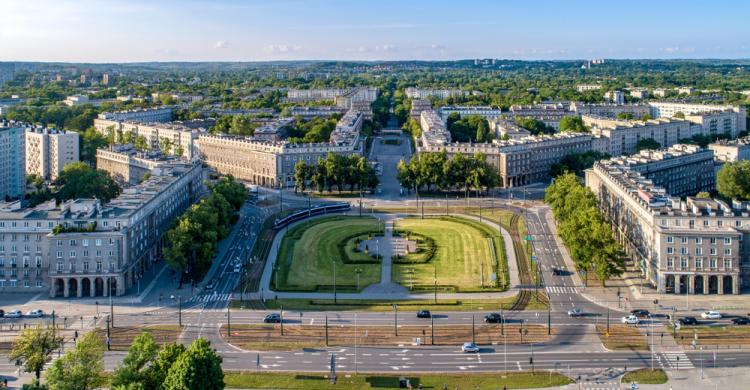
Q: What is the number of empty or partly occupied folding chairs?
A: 0